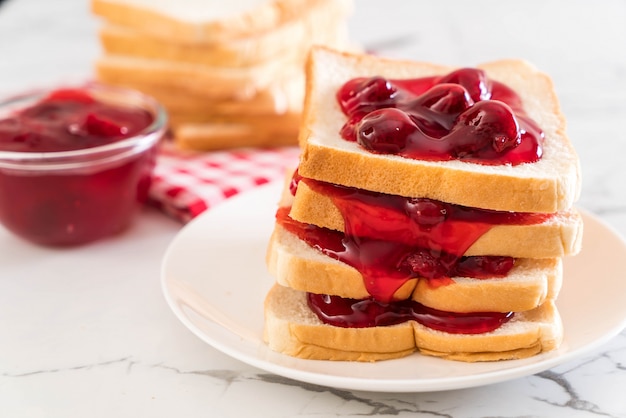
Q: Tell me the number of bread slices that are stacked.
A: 4